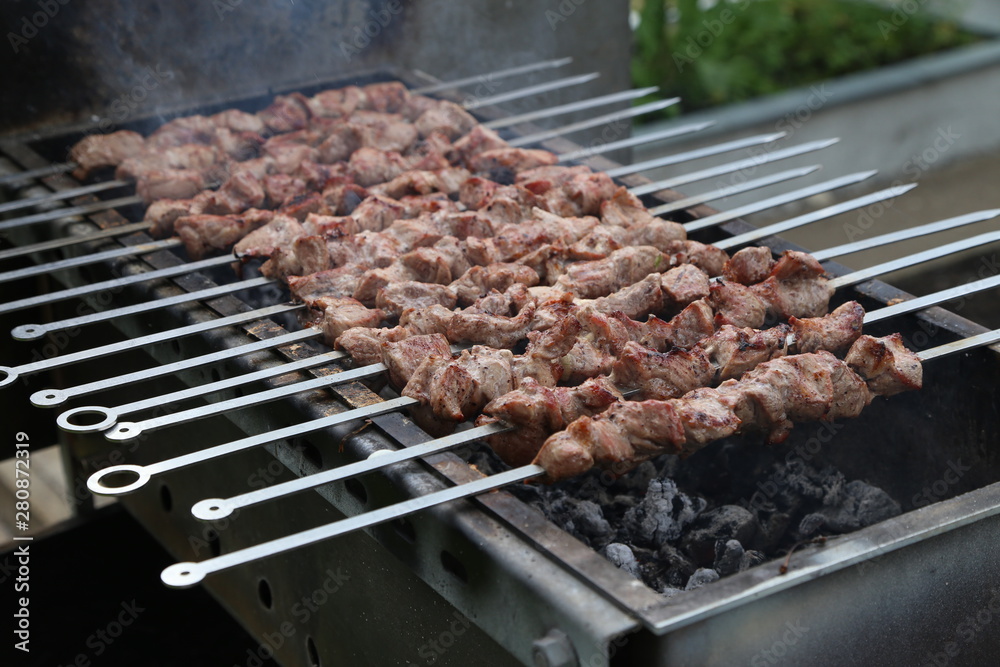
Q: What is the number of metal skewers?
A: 14